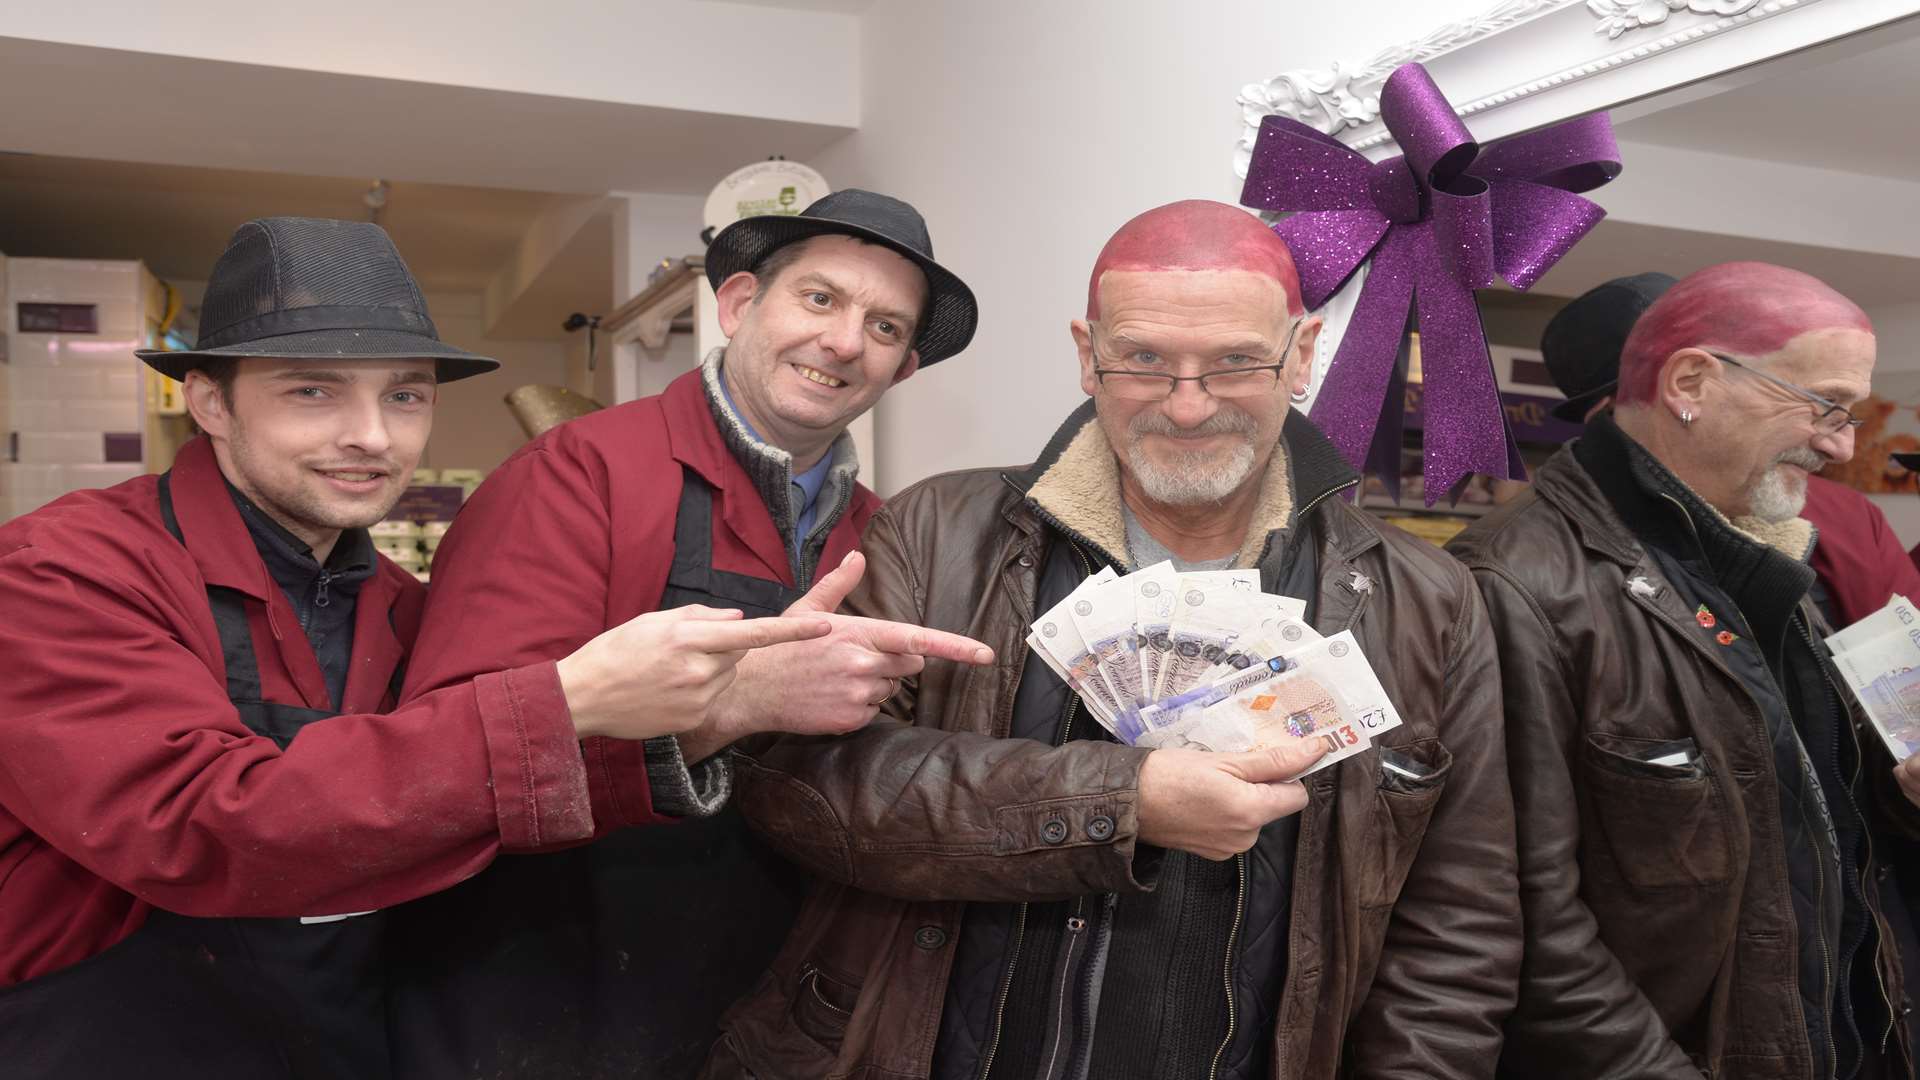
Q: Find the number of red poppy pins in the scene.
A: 2